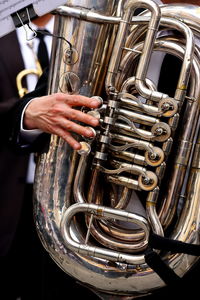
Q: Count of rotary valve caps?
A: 4